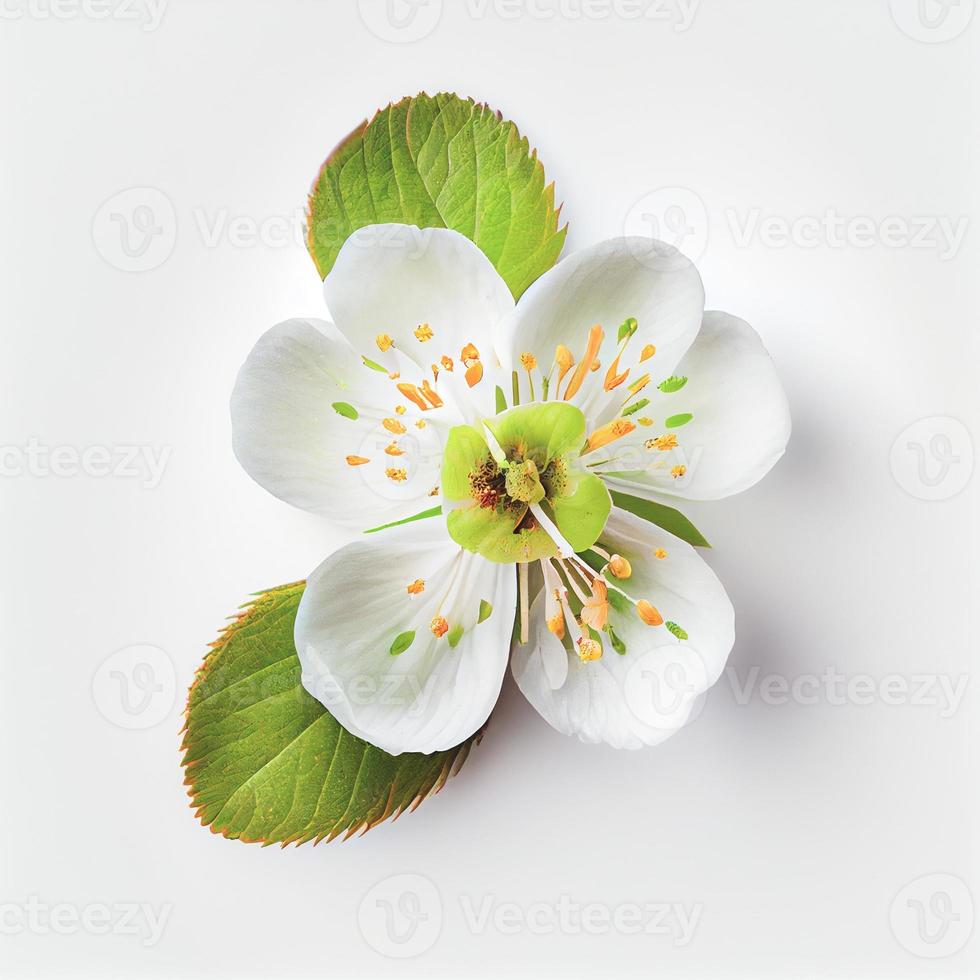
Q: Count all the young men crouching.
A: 0